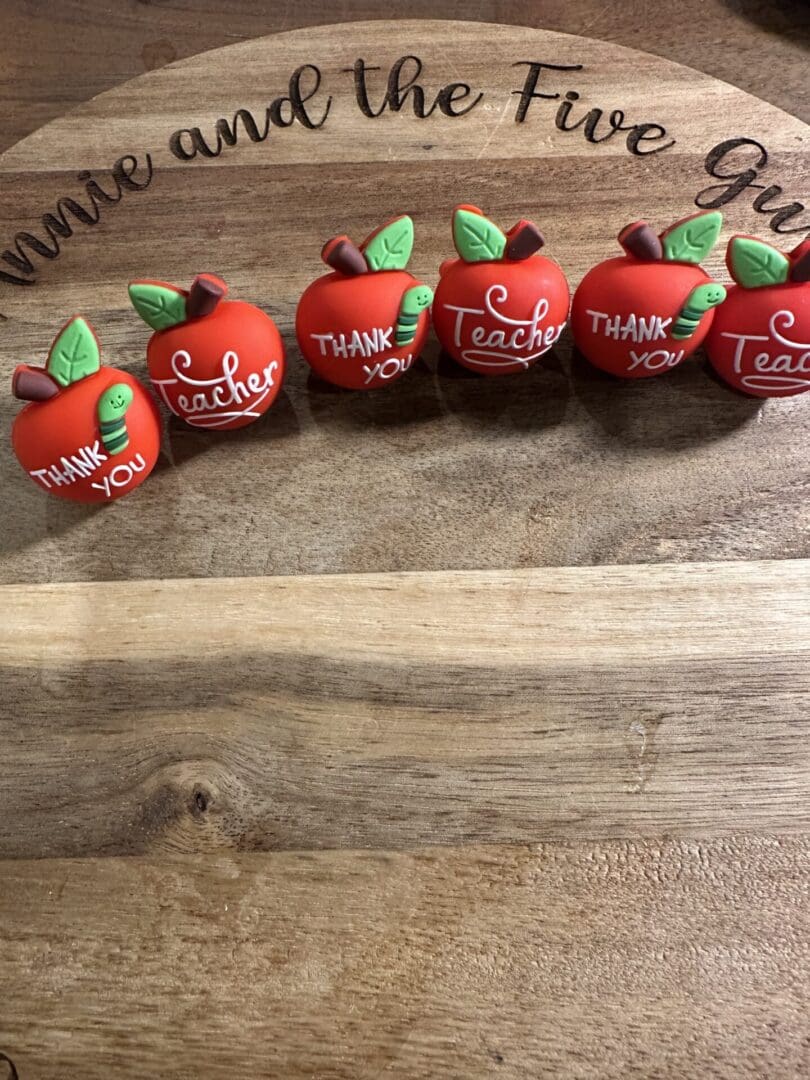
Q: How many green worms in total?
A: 3